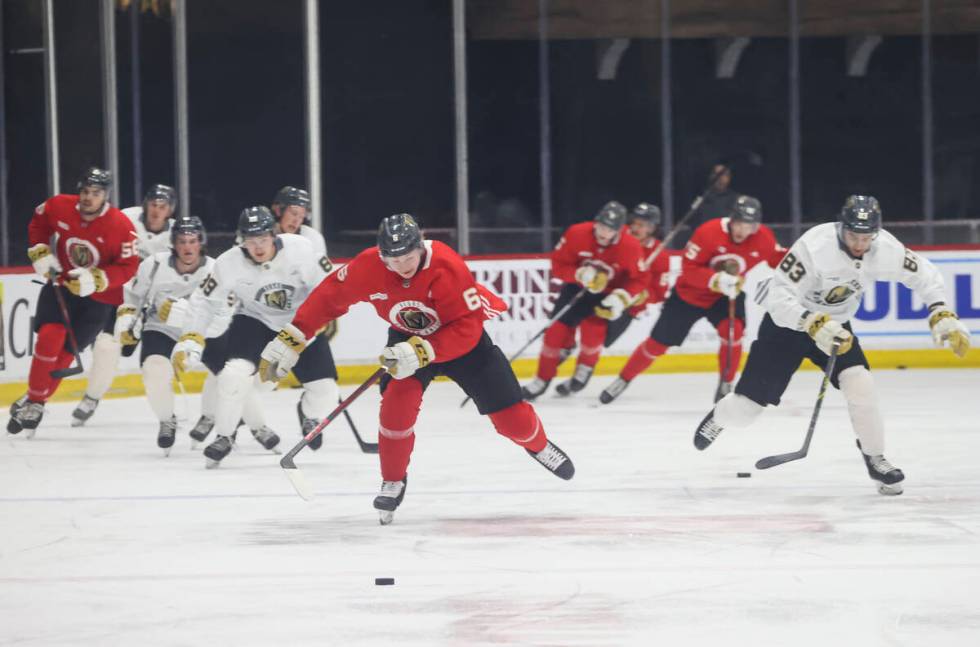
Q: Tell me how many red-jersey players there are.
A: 5